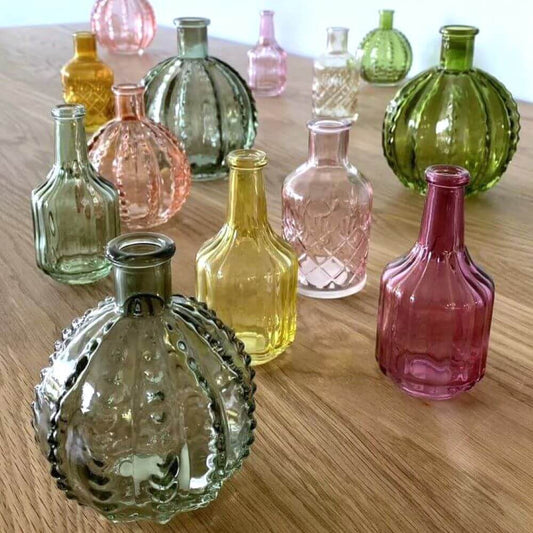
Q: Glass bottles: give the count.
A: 13